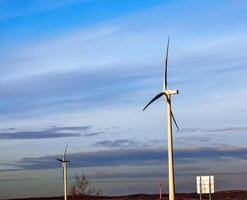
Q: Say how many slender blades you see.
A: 6